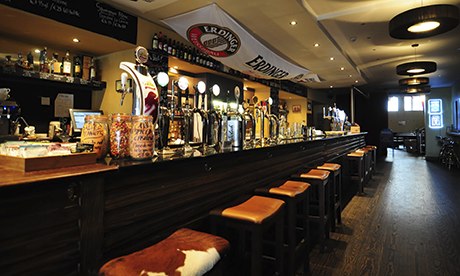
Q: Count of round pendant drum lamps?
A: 4